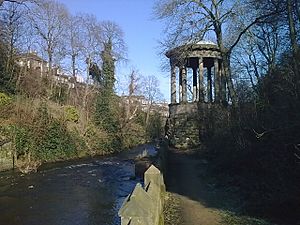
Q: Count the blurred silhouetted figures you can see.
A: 0